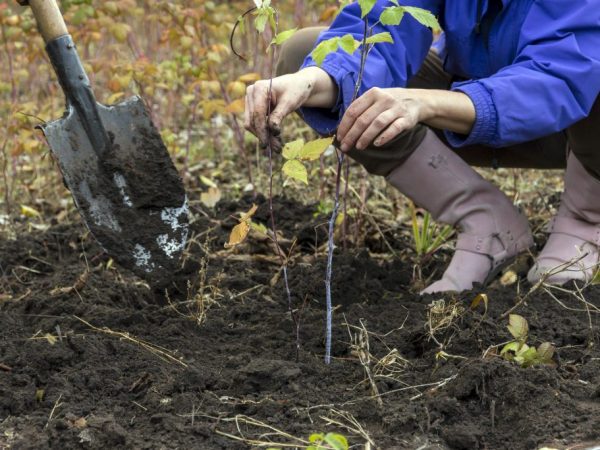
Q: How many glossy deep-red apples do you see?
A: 0